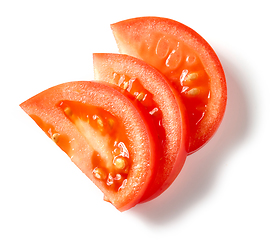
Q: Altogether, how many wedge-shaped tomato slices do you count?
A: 3